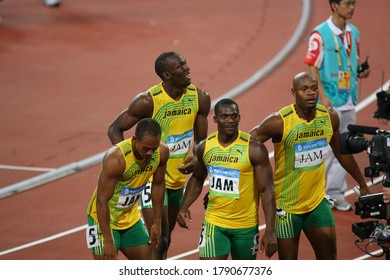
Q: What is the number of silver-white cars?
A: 0